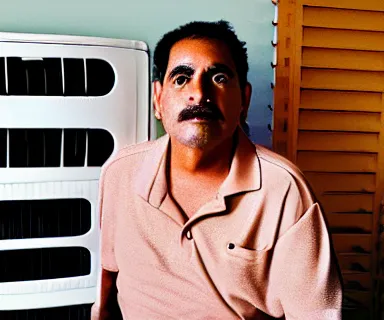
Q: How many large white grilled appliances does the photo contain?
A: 1